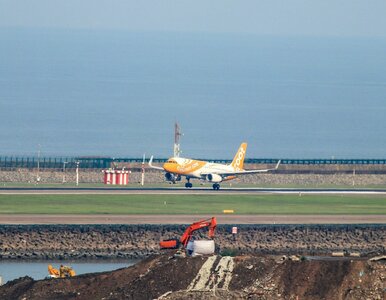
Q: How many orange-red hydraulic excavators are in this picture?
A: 1